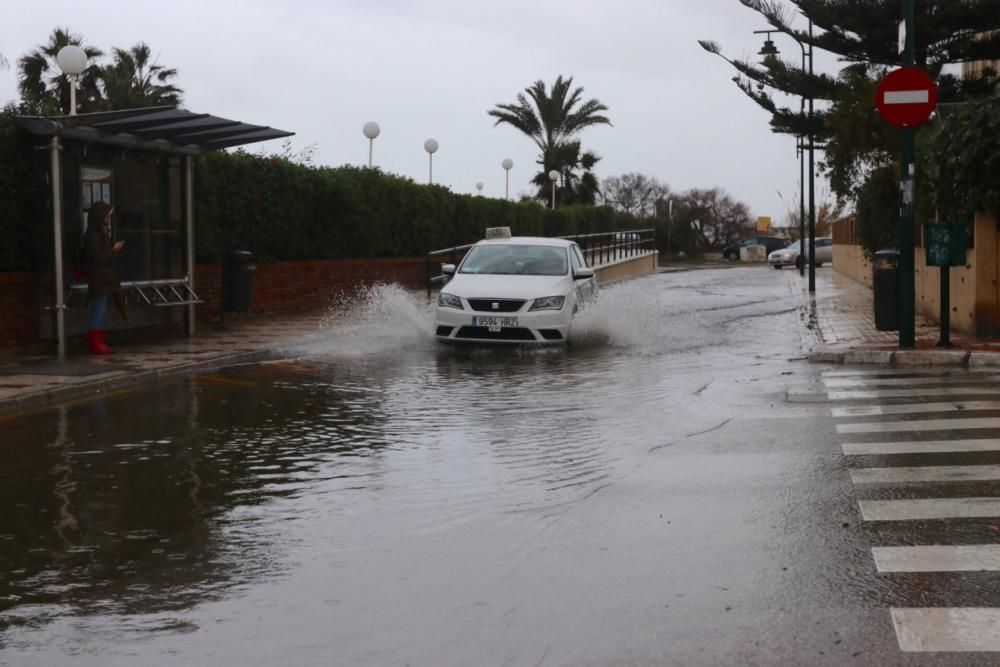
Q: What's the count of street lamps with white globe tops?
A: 6